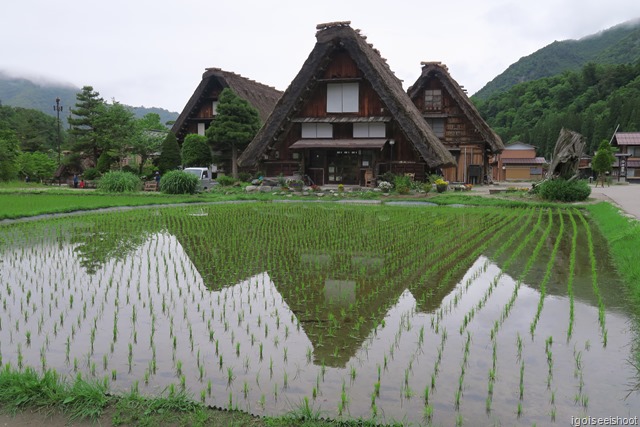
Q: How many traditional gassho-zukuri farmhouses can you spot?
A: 3